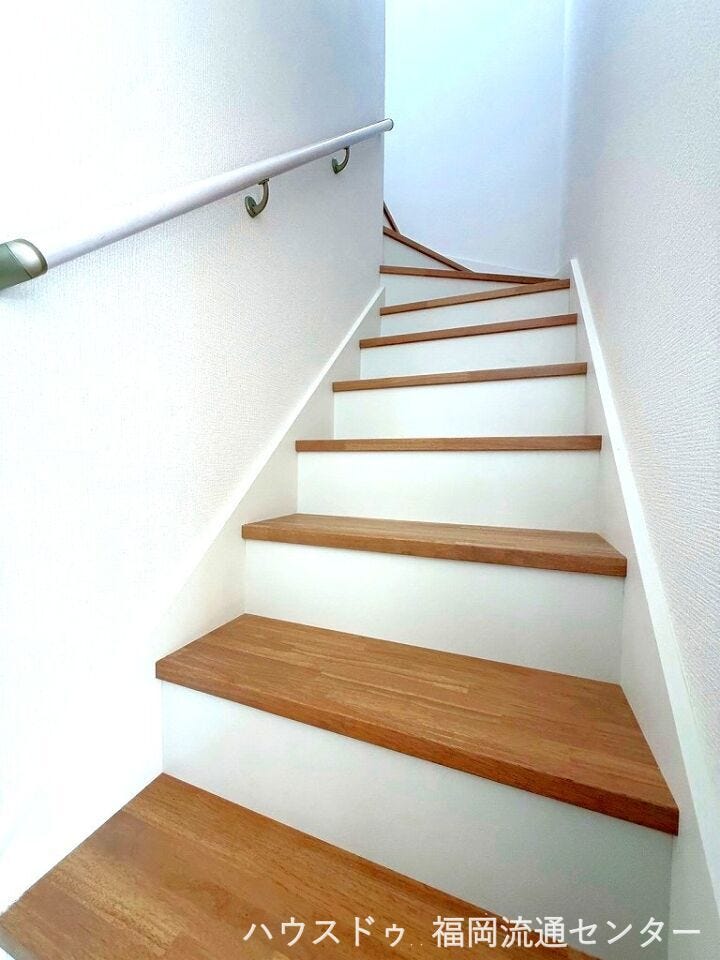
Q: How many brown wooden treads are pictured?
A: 10